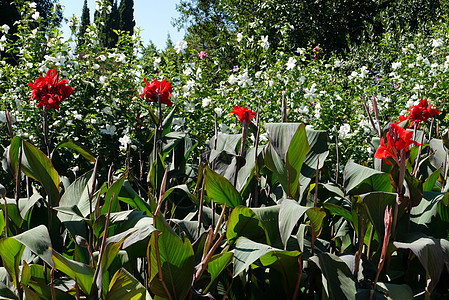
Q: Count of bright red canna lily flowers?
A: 5